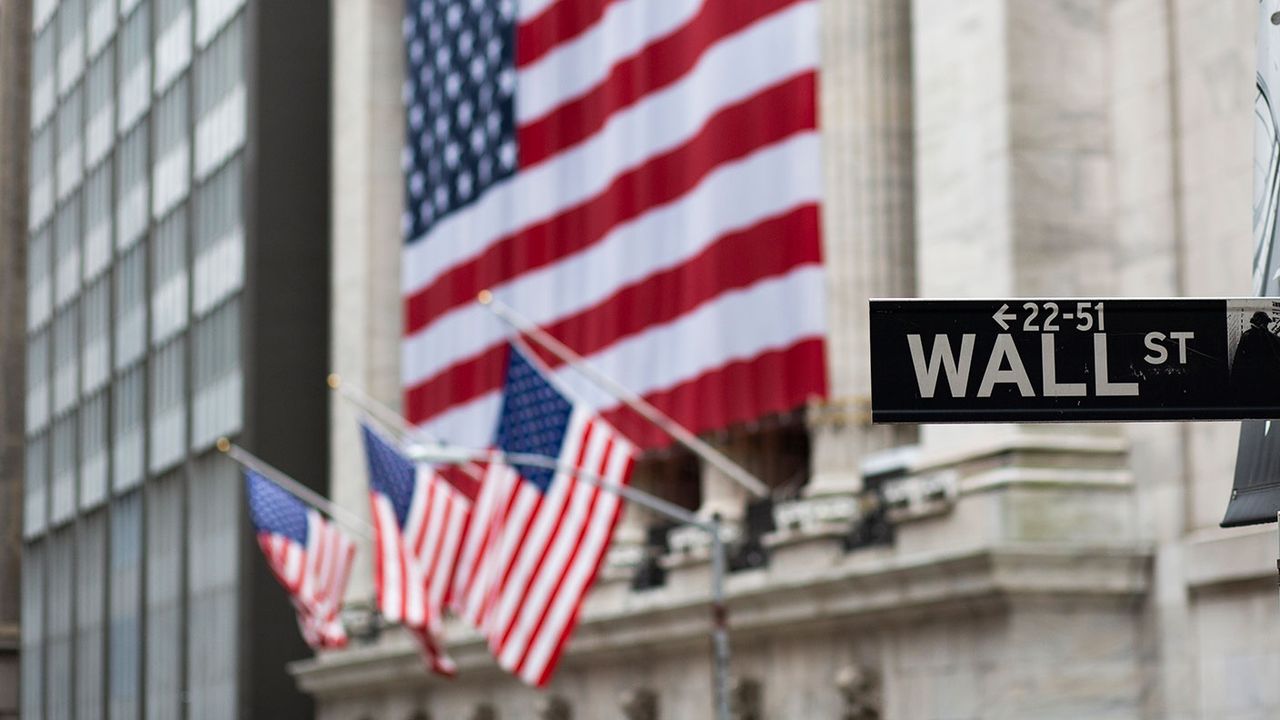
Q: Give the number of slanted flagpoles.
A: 3